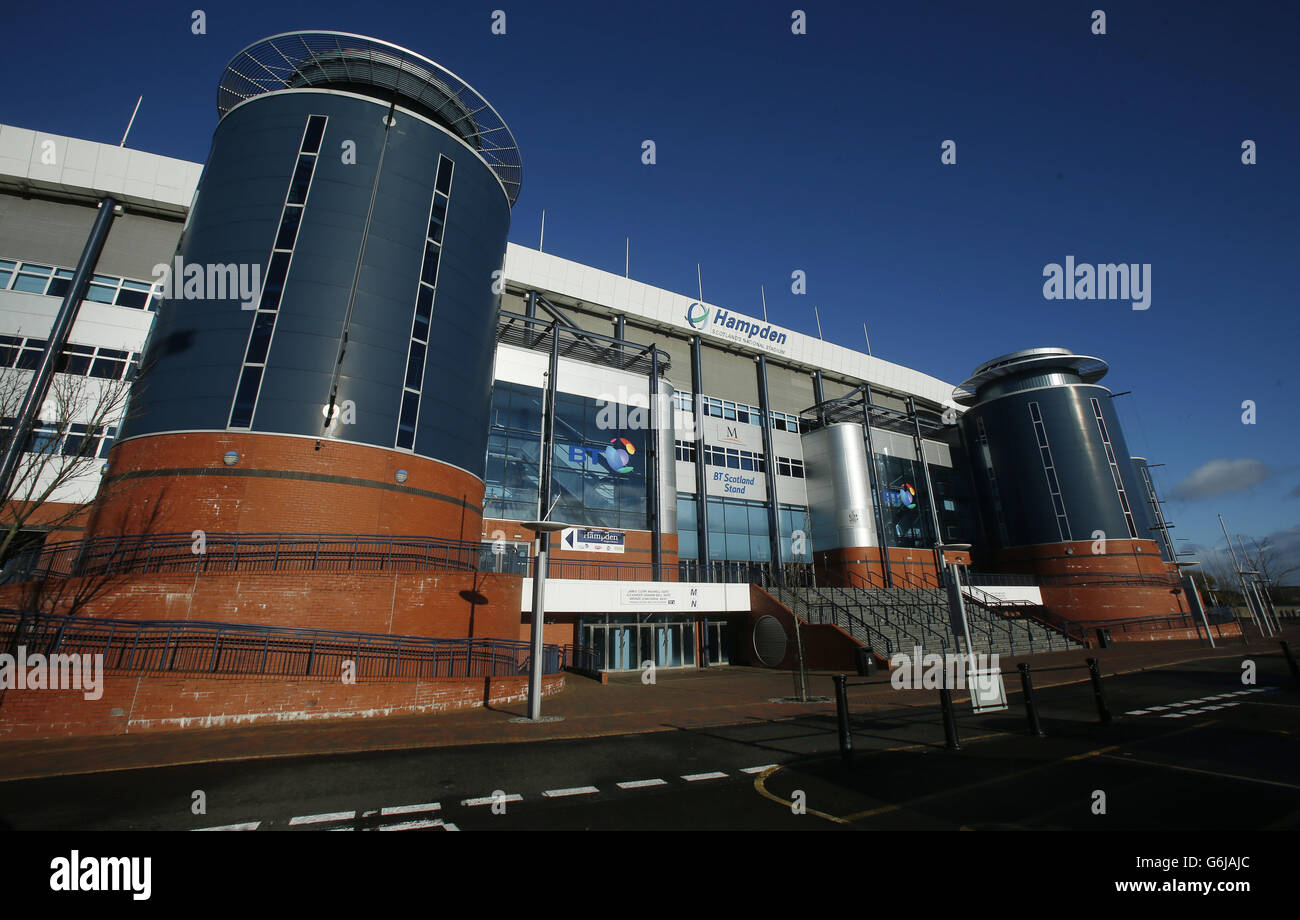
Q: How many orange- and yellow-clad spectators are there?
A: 0